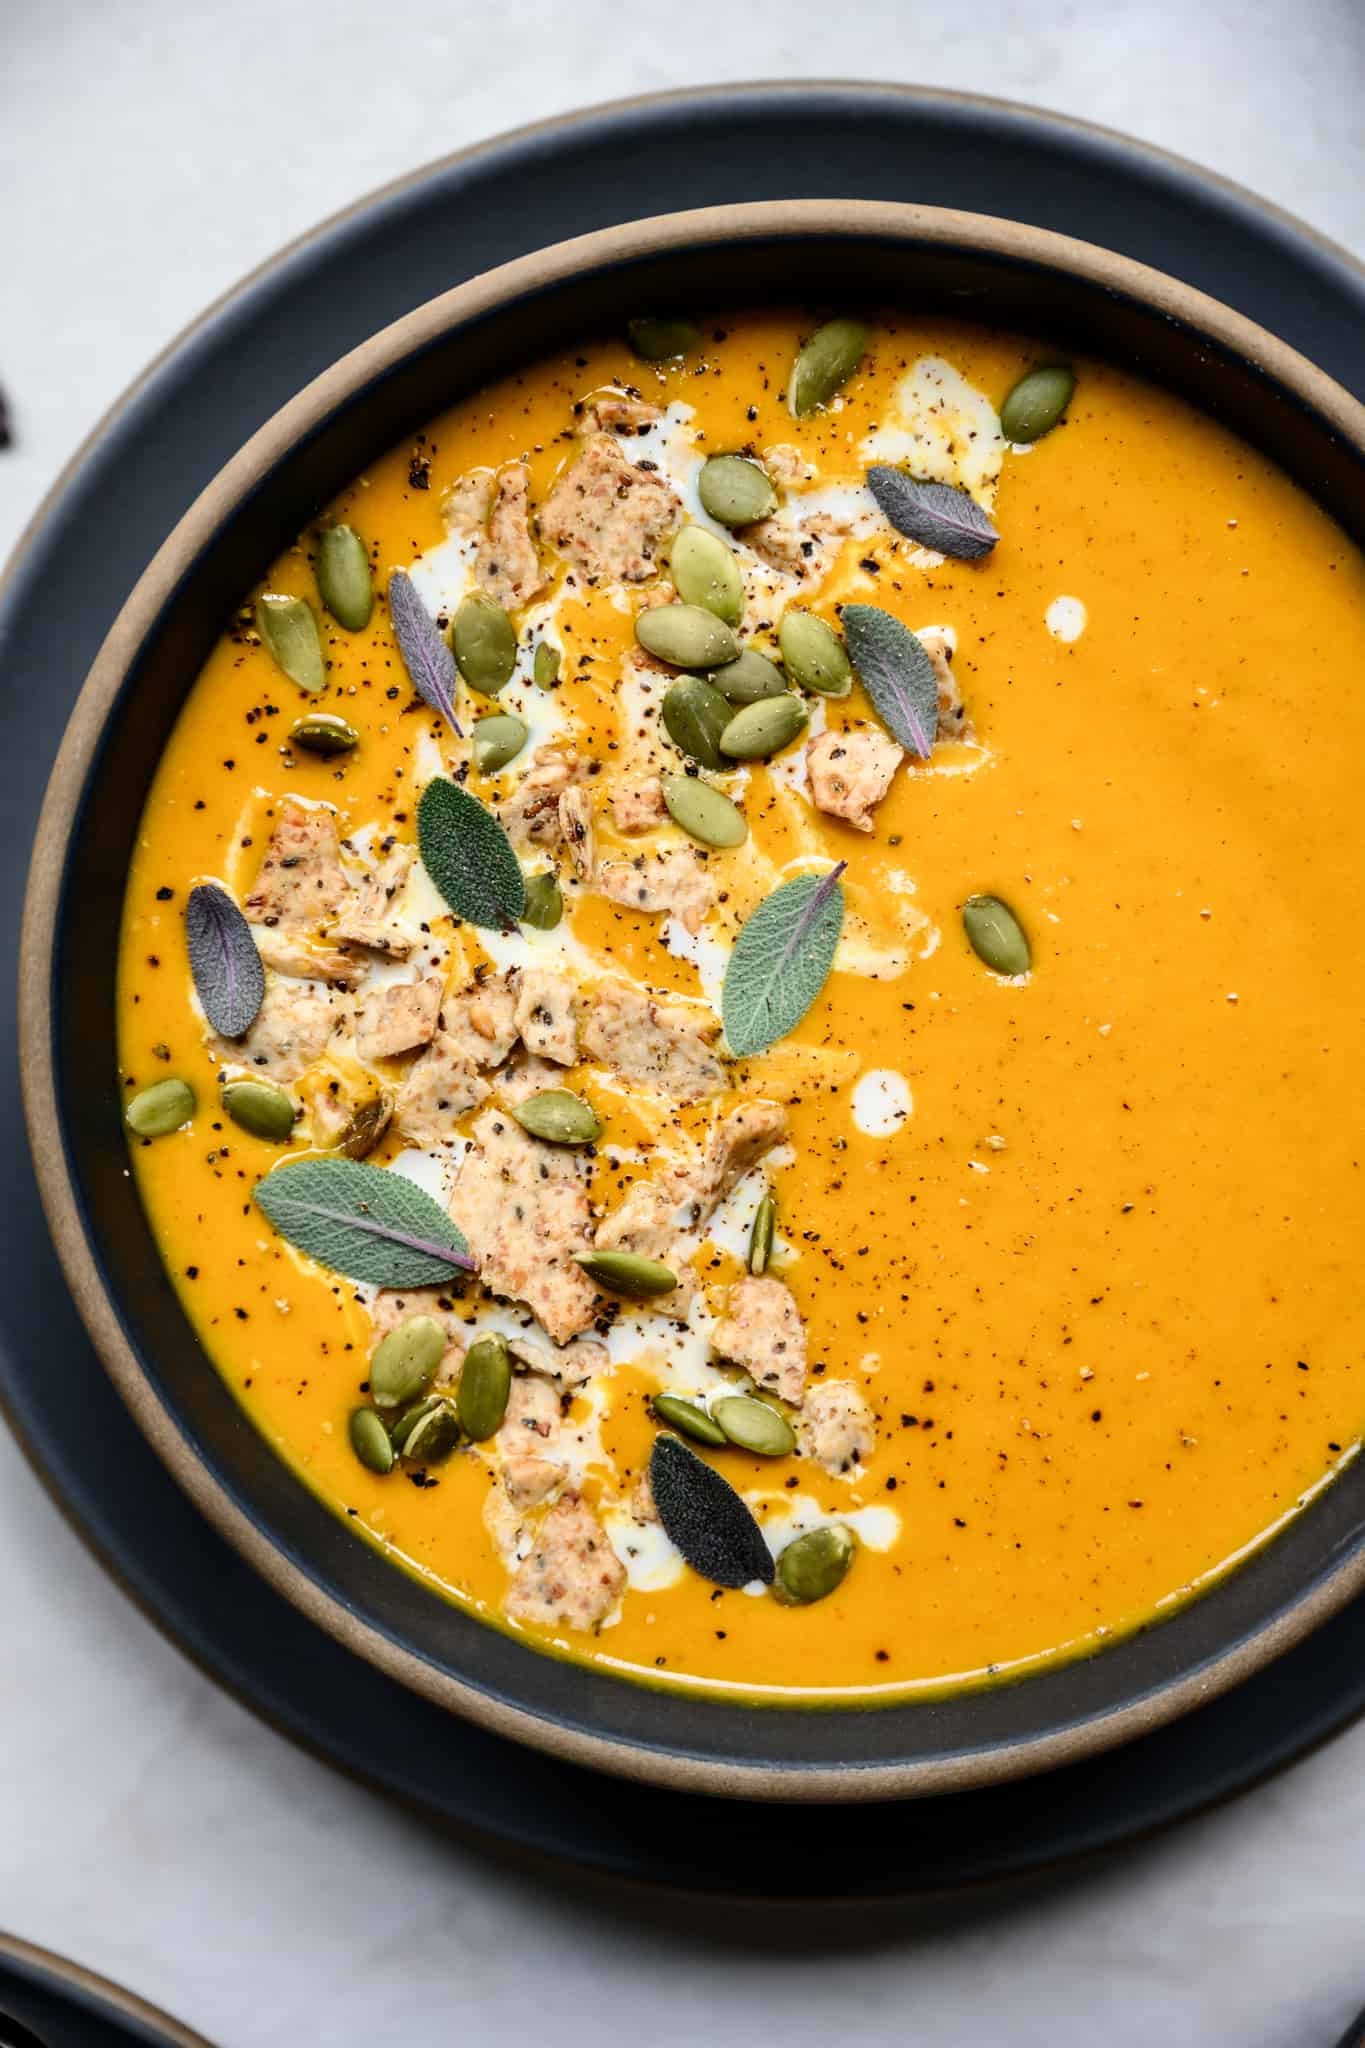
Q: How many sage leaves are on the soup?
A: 8